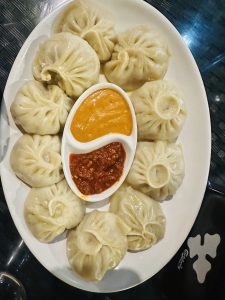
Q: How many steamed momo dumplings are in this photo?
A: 10